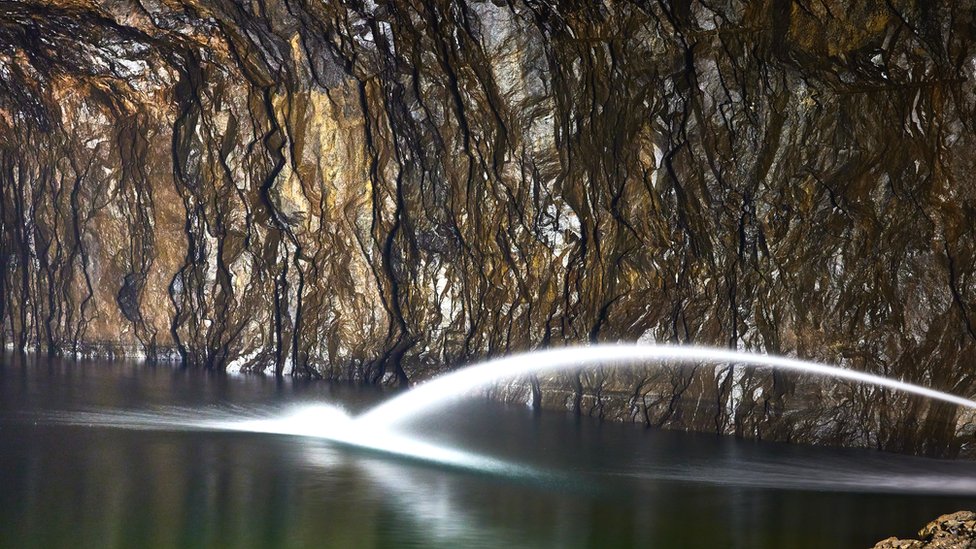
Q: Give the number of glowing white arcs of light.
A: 1